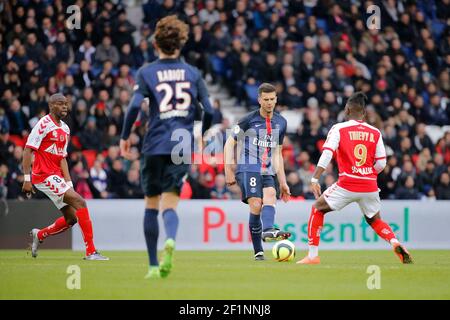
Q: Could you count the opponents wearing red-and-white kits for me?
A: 2